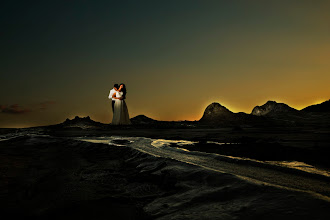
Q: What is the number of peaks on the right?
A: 3